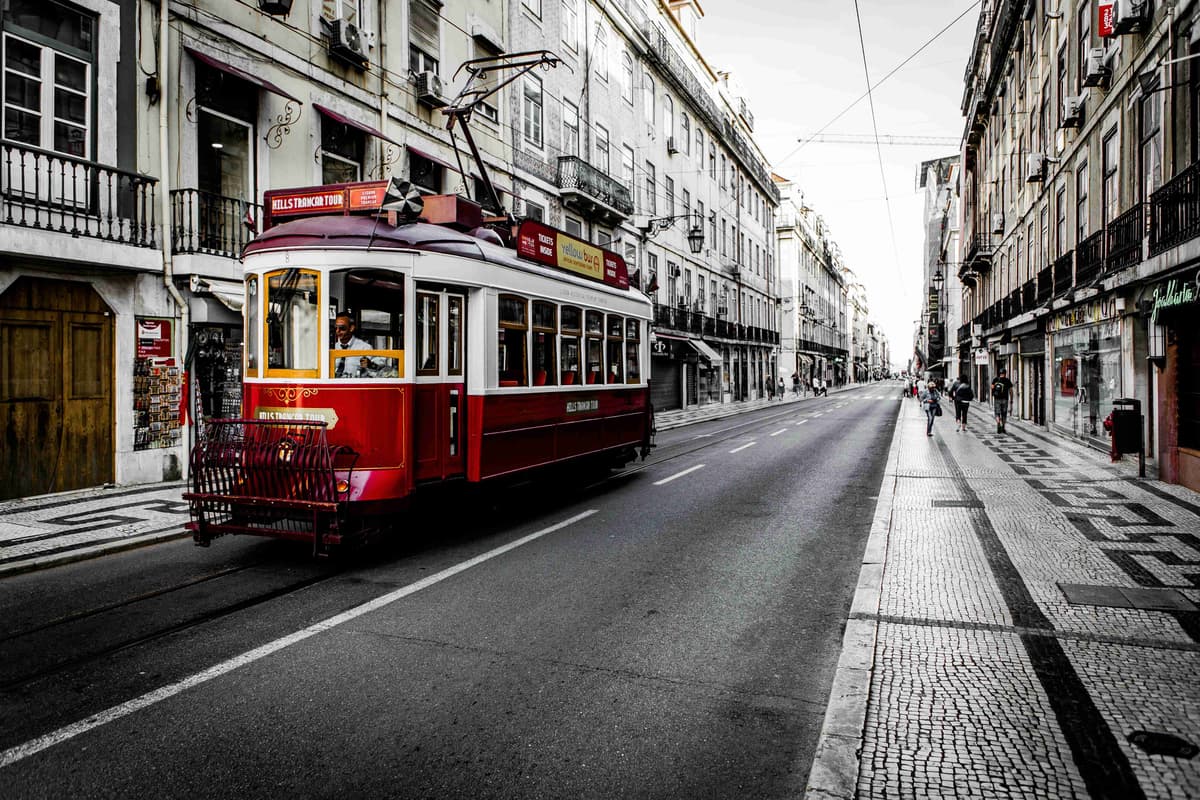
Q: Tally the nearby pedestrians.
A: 3